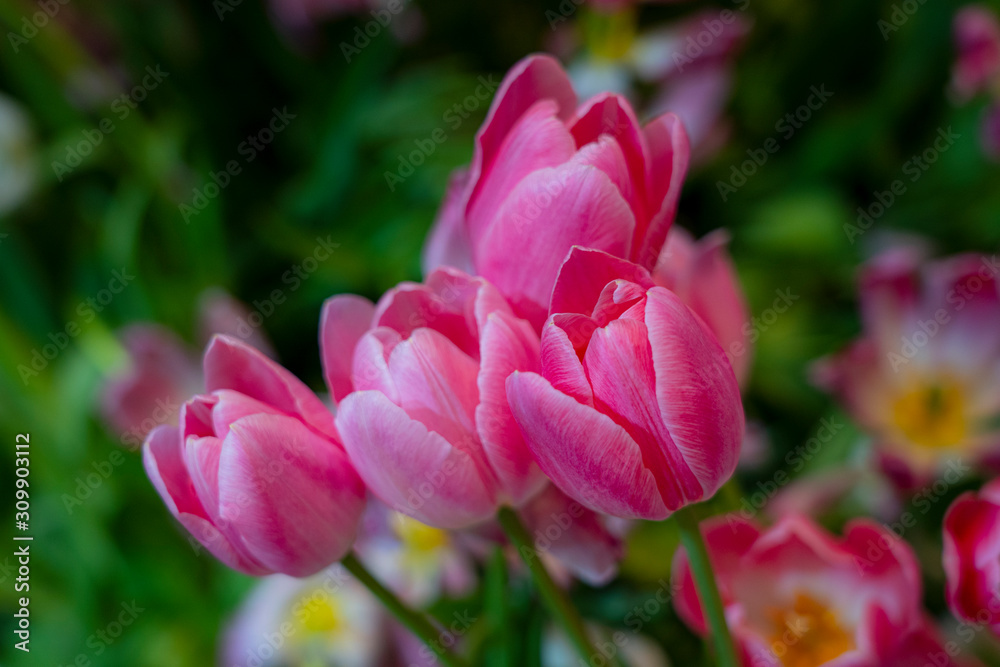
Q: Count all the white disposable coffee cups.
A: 0